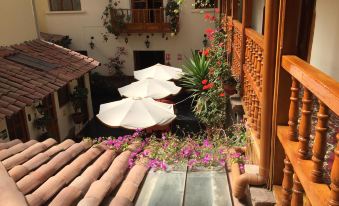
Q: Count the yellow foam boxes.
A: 0